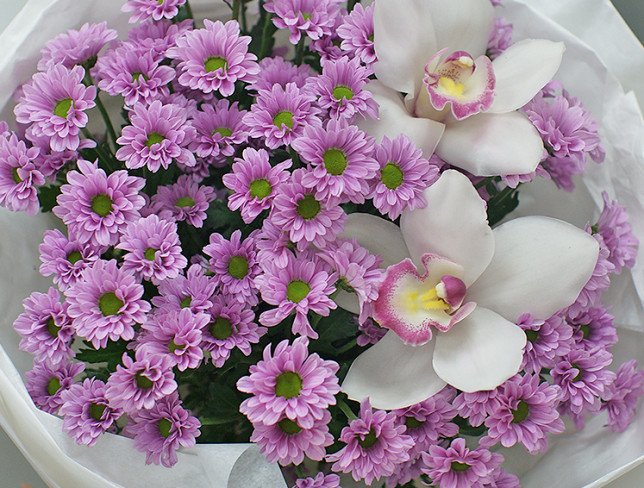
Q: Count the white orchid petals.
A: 10